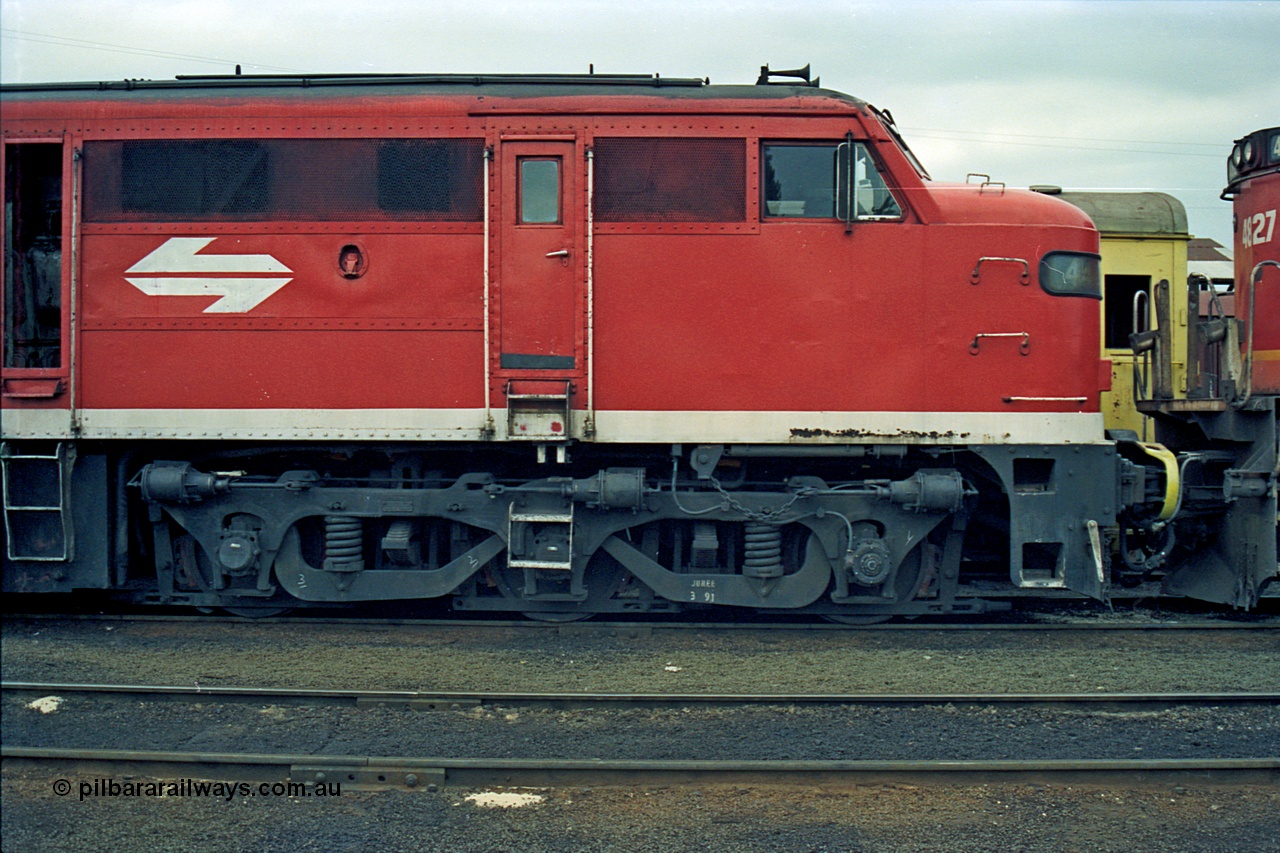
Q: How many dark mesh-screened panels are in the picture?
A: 2